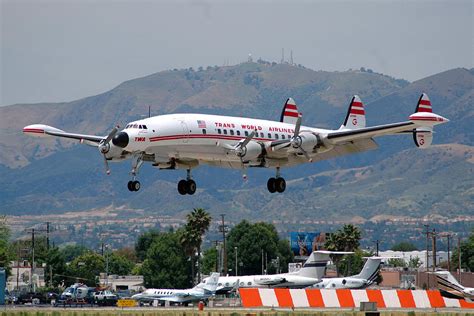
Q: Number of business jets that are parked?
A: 4